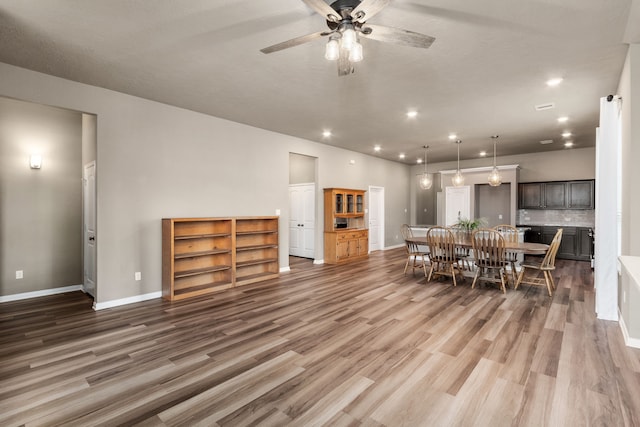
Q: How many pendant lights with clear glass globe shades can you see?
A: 3